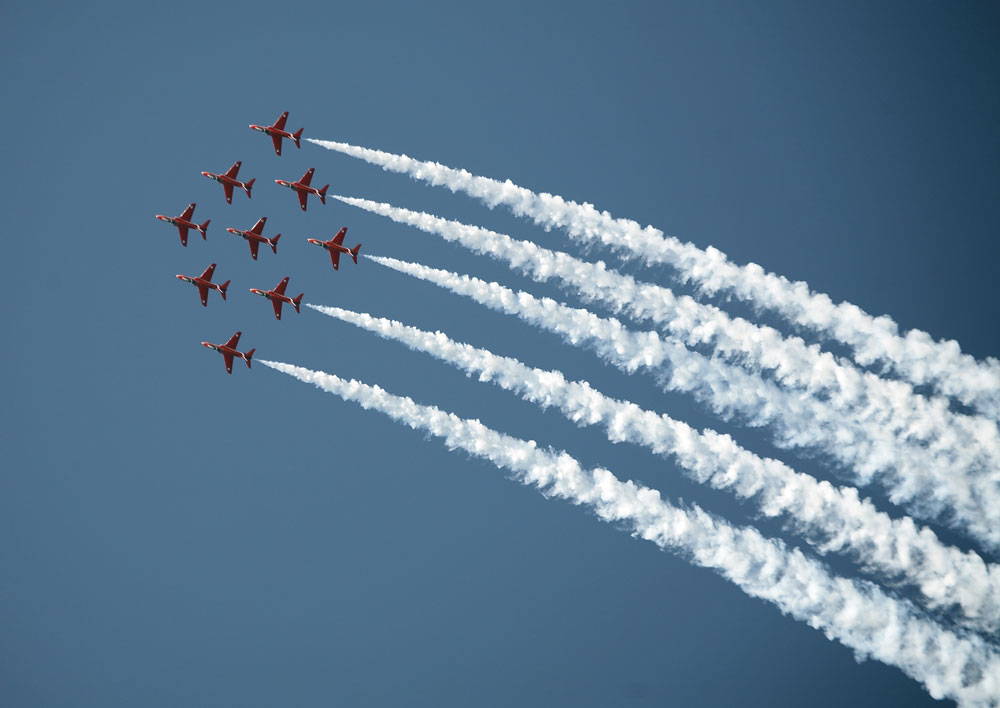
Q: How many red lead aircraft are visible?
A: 1